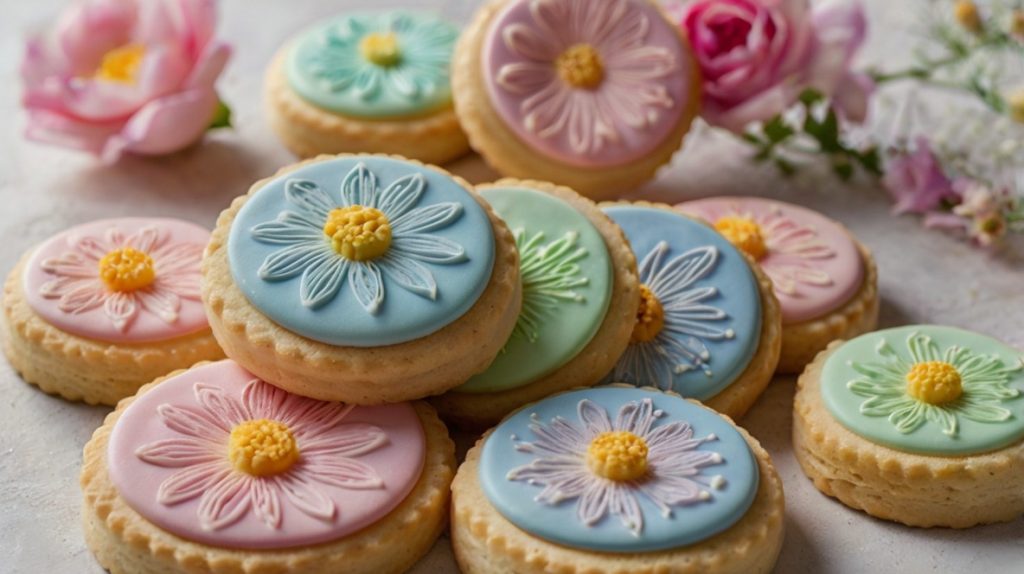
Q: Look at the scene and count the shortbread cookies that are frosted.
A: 10